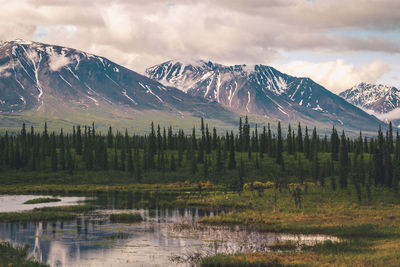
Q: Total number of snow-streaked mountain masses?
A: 3